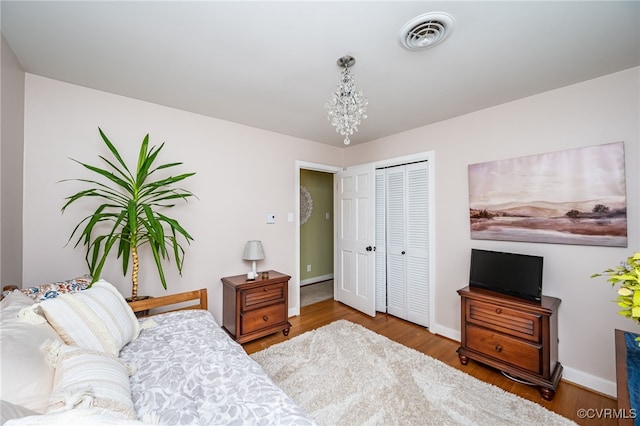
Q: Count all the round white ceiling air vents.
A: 1